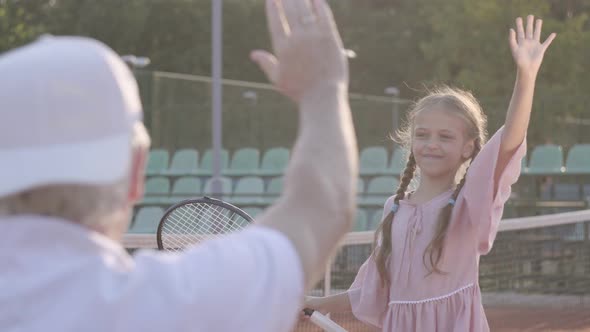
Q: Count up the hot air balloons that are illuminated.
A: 0